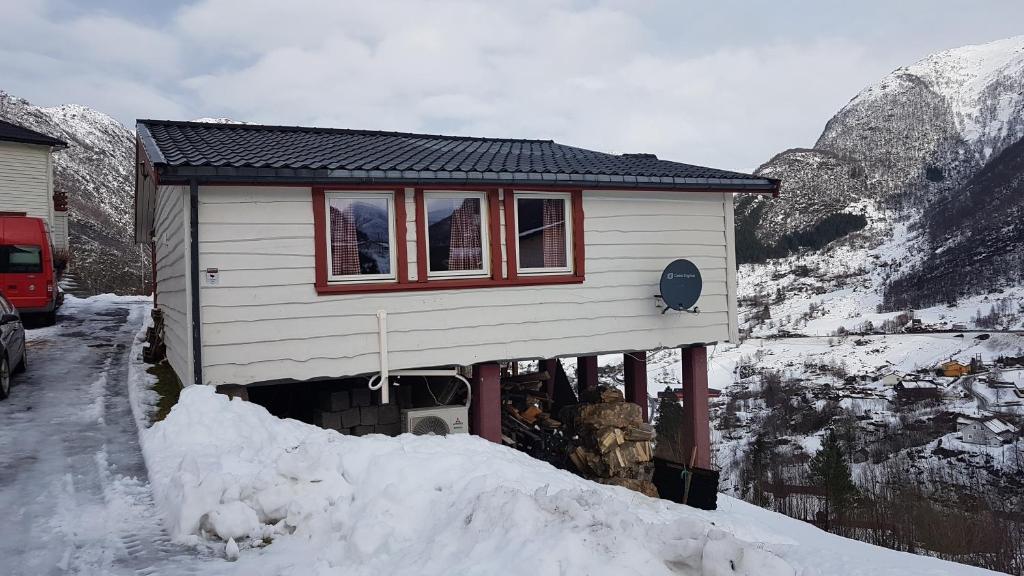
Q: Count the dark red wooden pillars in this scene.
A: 5